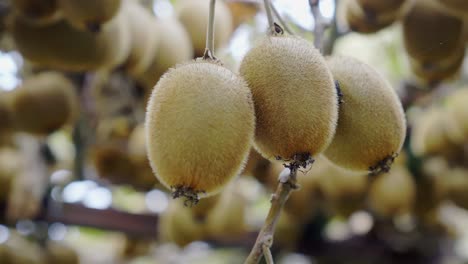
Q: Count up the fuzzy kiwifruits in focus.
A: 3